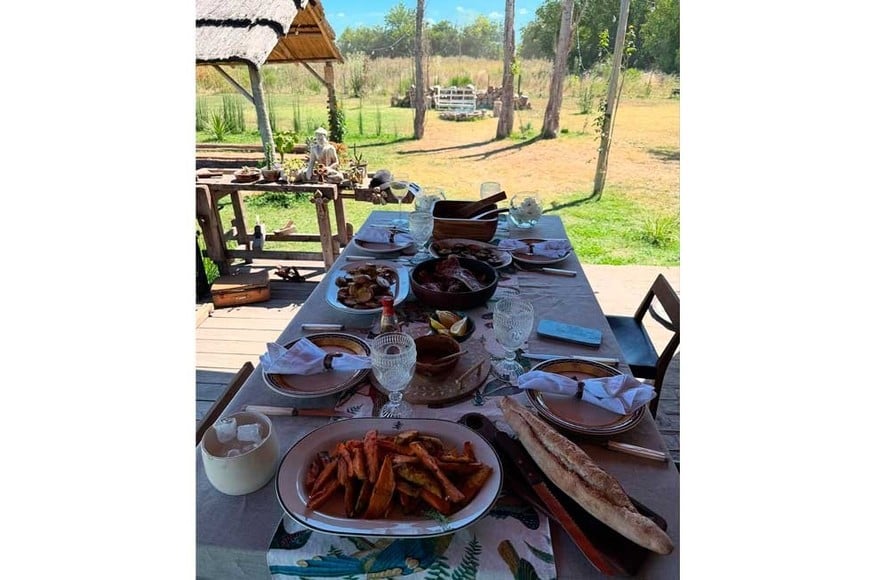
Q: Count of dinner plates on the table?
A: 4